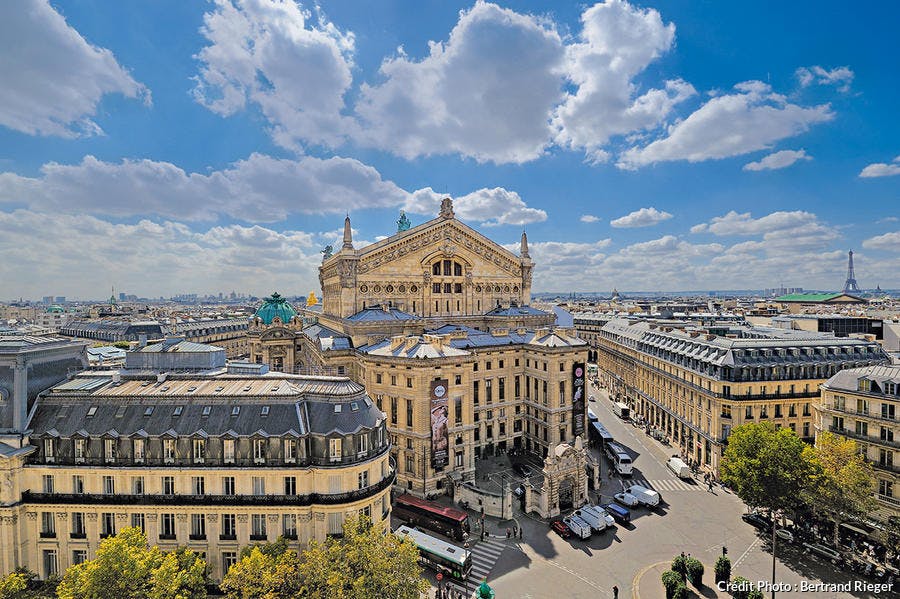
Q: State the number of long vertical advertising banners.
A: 2